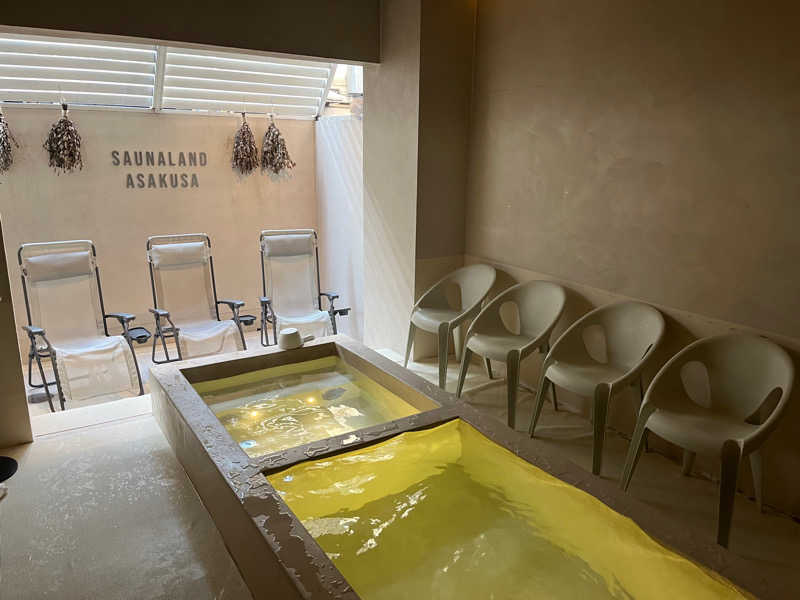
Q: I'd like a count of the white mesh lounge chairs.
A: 3